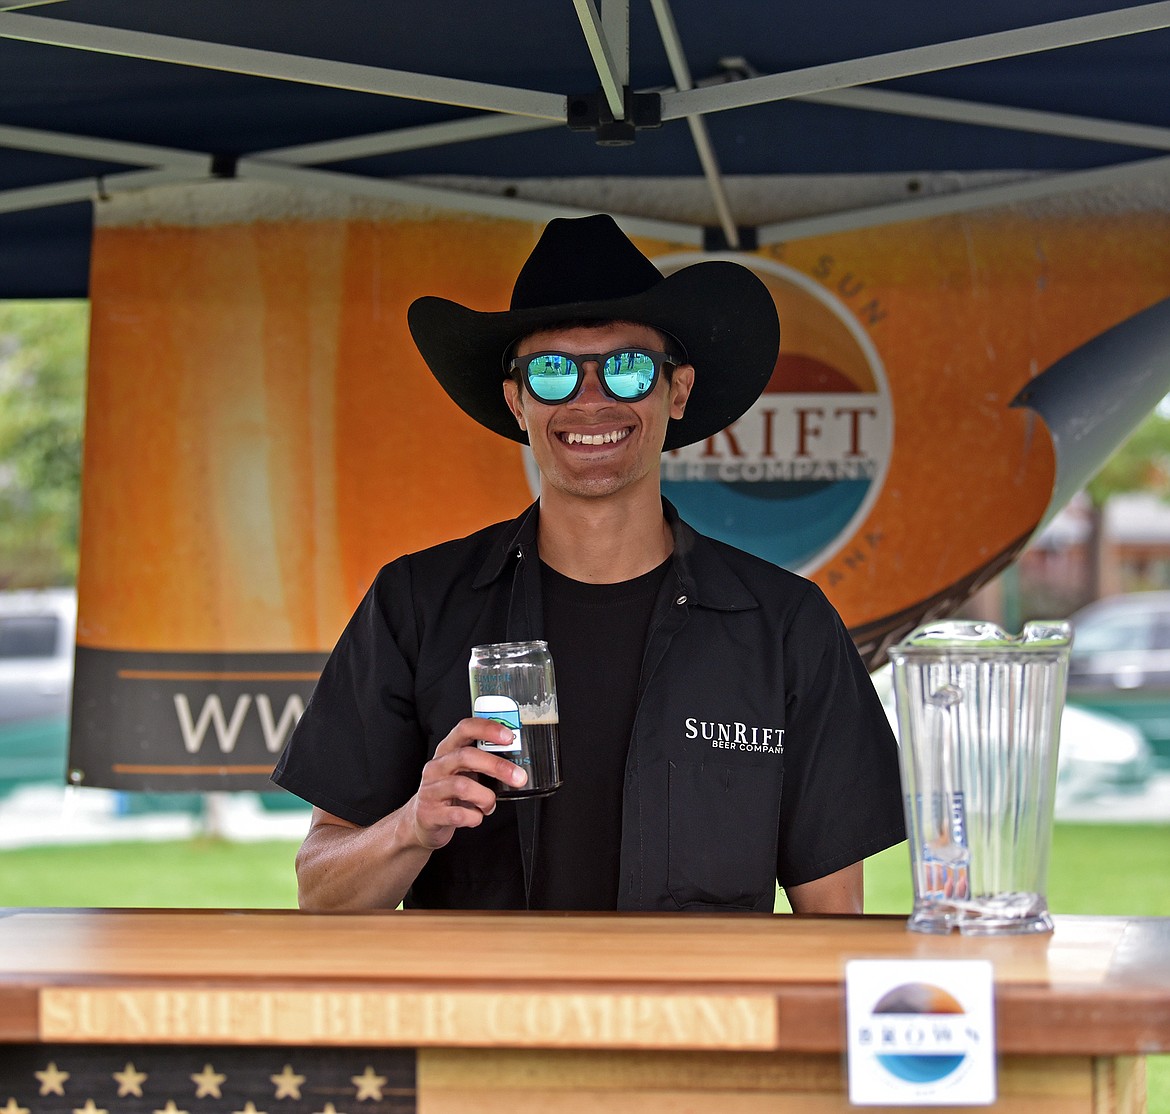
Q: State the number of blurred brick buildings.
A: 1